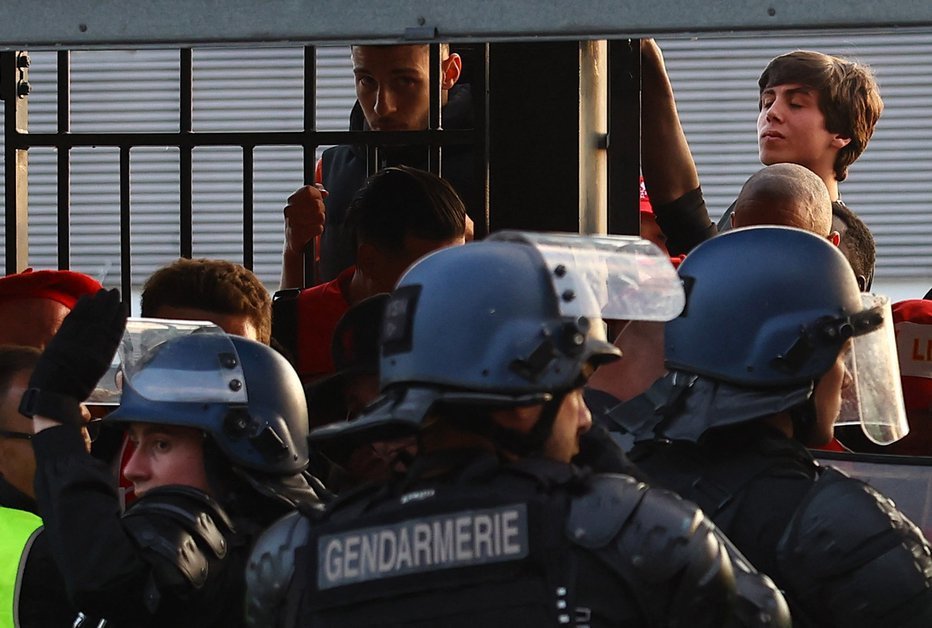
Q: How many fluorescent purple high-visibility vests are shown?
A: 0